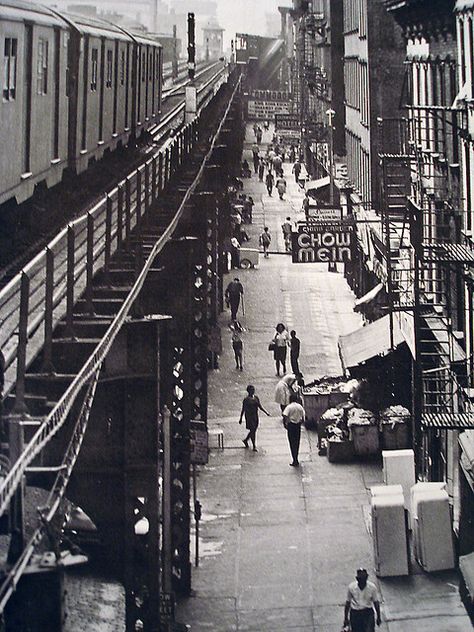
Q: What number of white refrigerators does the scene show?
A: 5